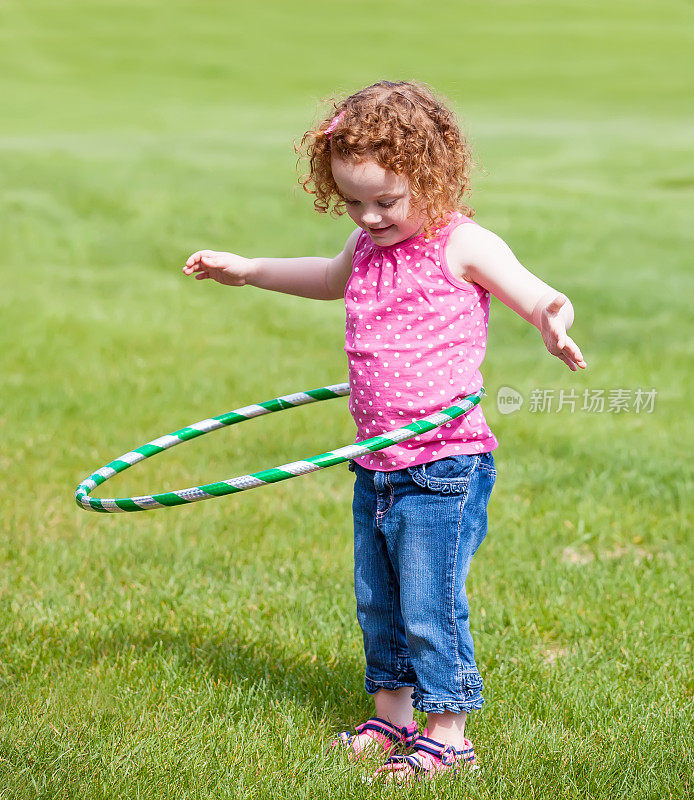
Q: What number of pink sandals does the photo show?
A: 2